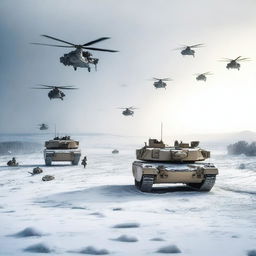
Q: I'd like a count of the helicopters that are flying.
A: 8